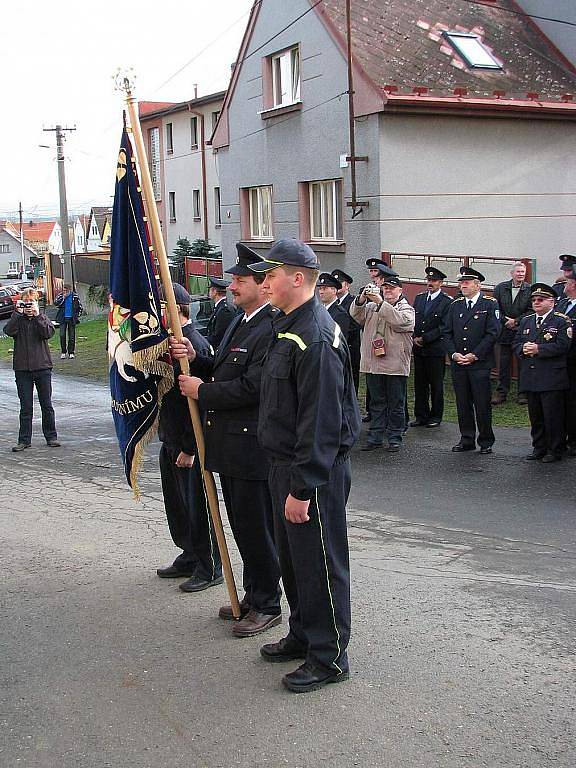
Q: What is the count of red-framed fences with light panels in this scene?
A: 1